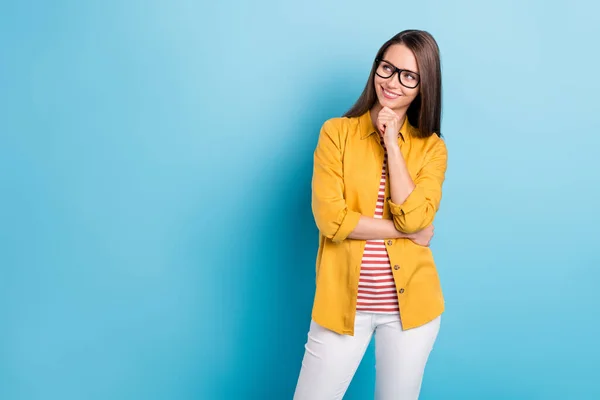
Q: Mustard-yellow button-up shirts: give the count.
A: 1